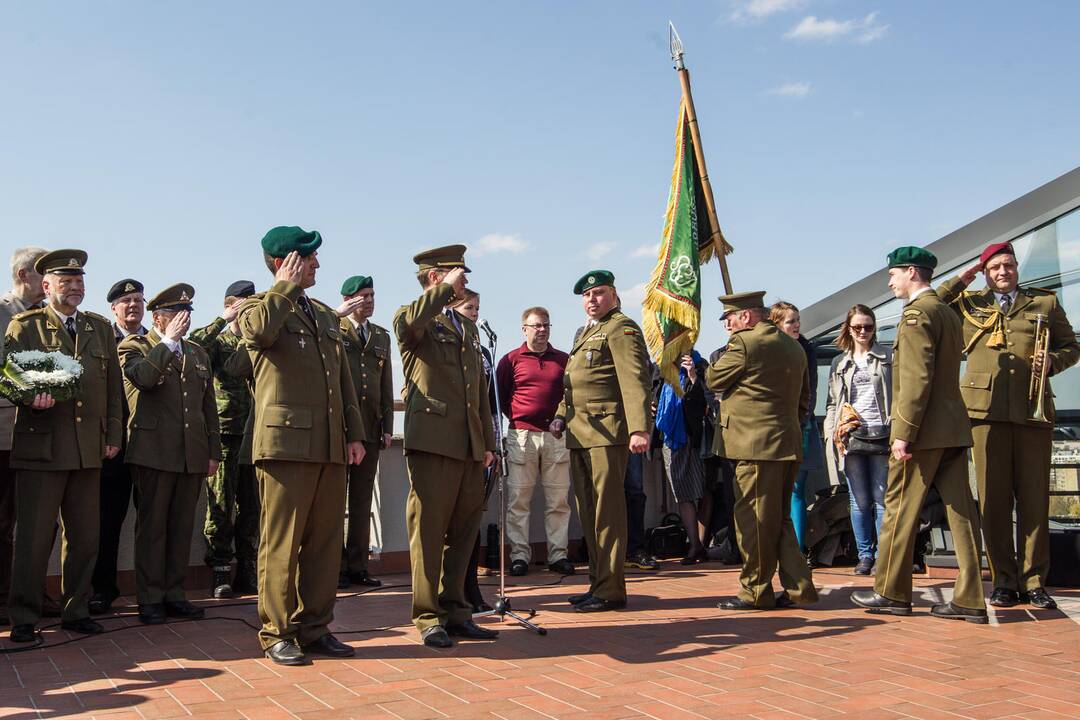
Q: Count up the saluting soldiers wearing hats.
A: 6